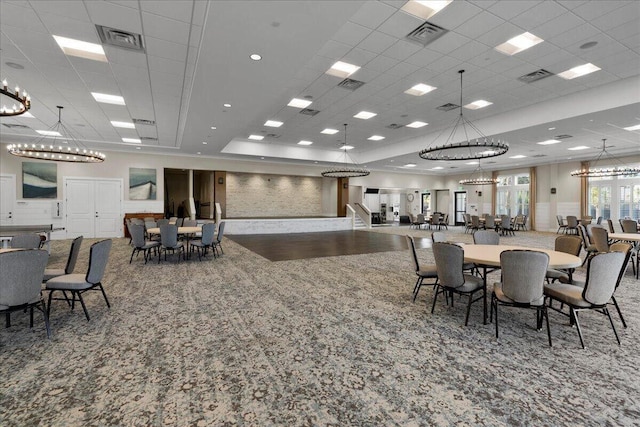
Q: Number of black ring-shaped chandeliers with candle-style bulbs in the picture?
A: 6